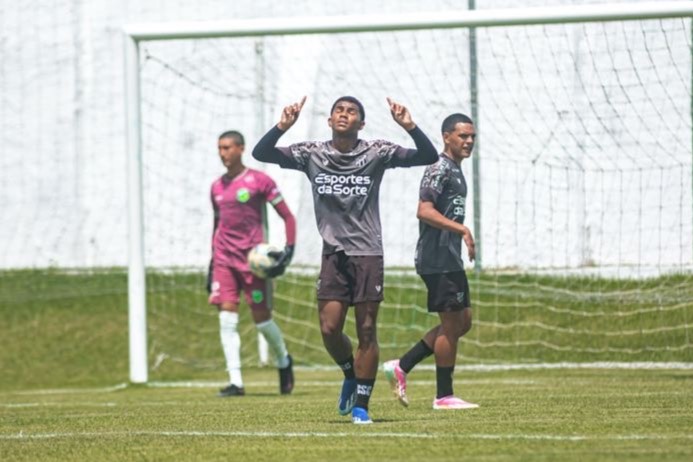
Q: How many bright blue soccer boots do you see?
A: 2